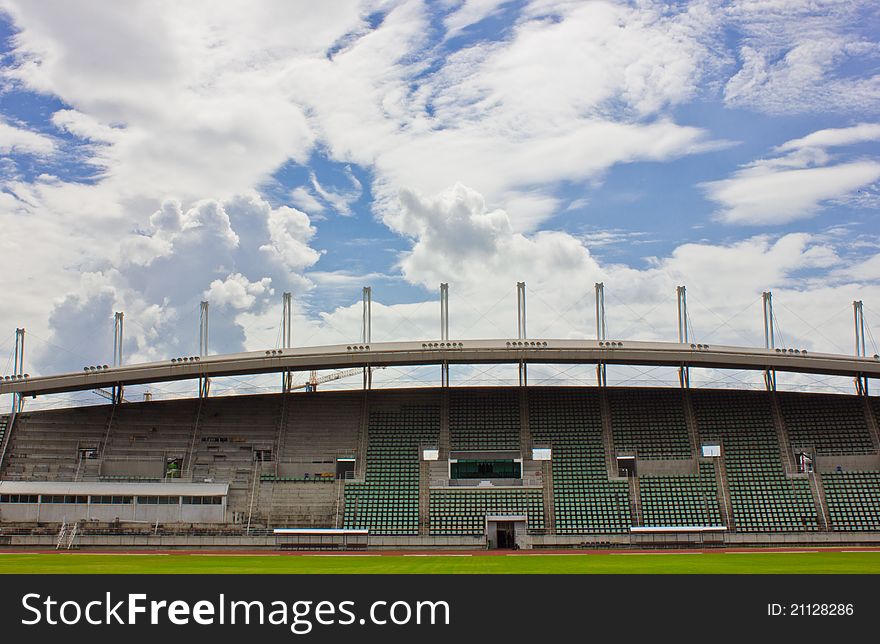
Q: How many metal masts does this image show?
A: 11